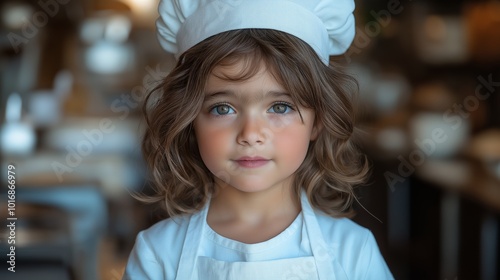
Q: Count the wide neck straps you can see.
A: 2